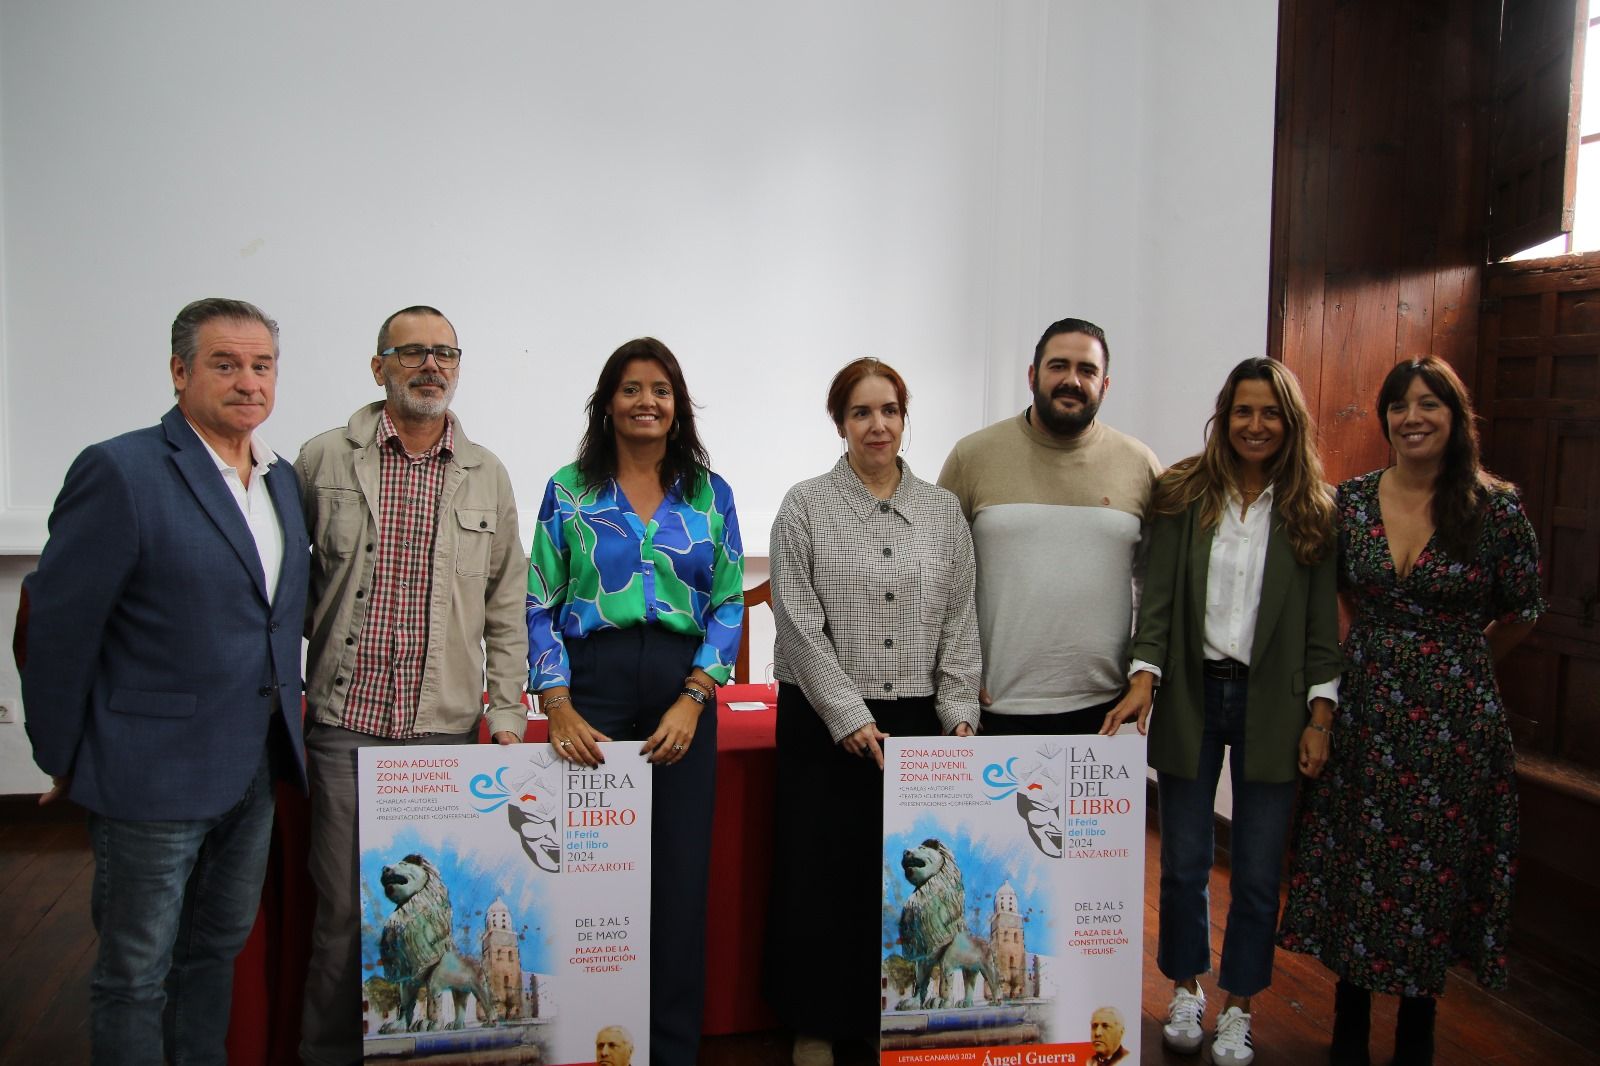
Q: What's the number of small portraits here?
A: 2